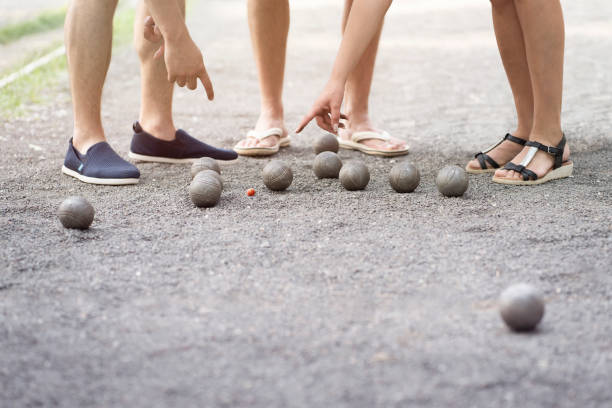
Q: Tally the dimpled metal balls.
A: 10